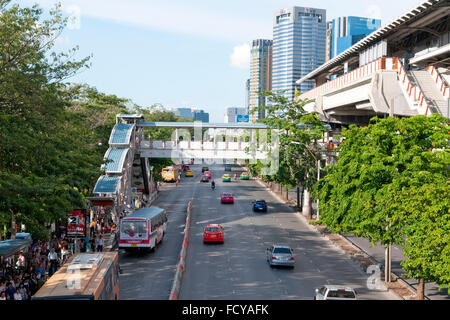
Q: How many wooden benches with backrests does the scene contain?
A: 0